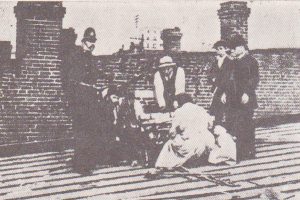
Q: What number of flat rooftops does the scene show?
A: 1